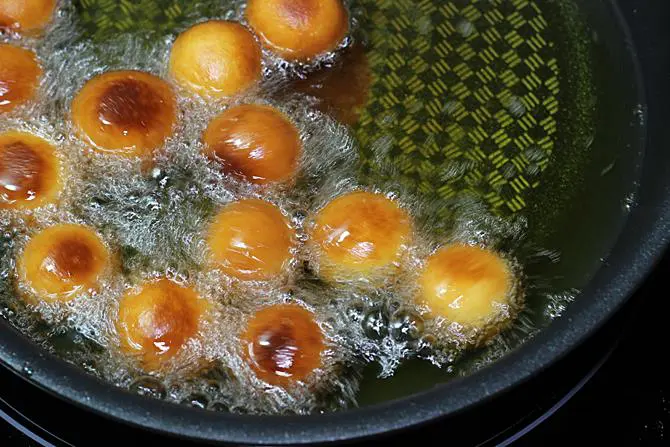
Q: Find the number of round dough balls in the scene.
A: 13